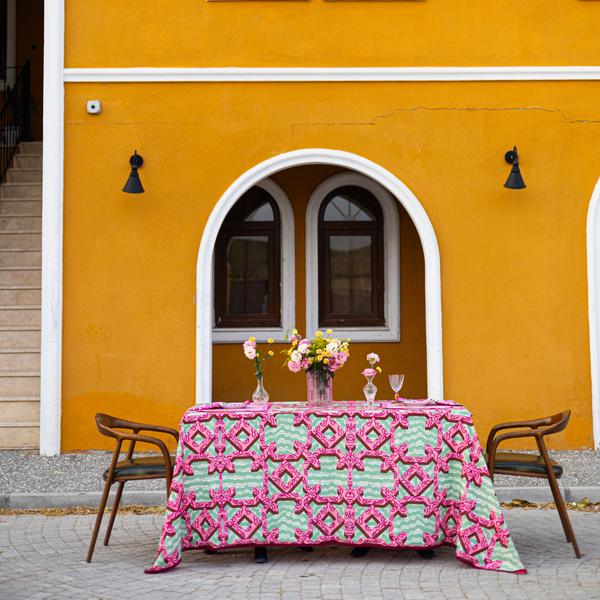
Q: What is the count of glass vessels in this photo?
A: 4